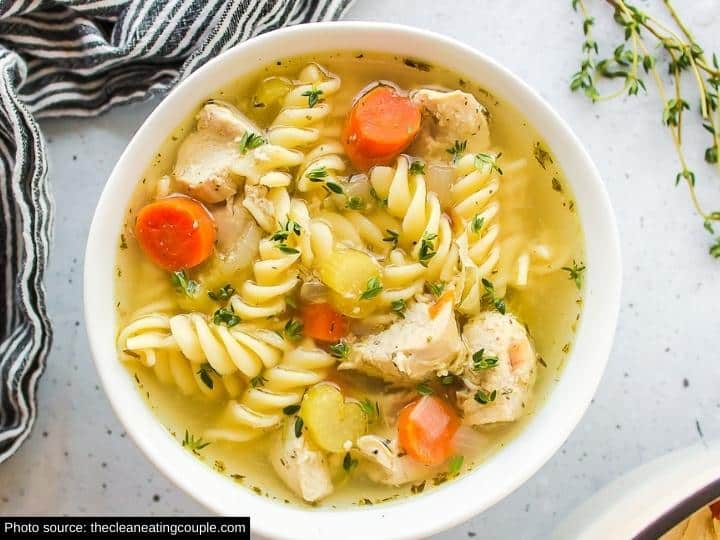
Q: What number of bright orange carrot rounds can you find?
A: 4